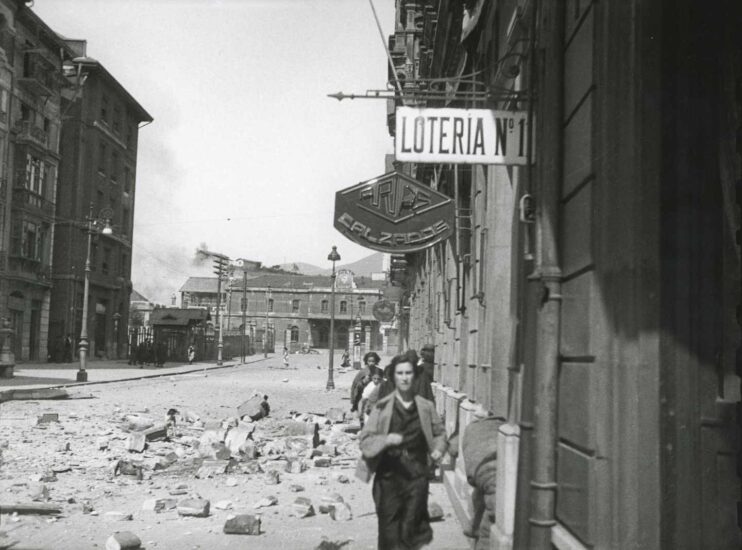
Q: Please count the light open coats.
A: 1